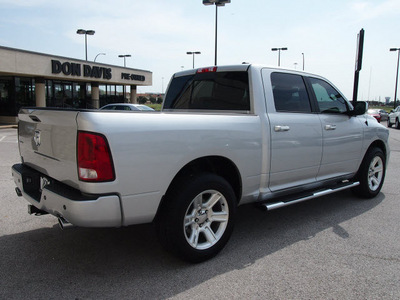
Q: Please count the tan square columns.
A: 3